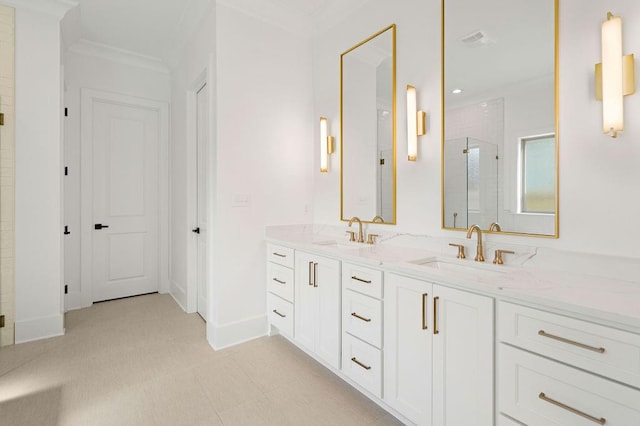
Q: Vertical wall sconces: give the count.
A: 3